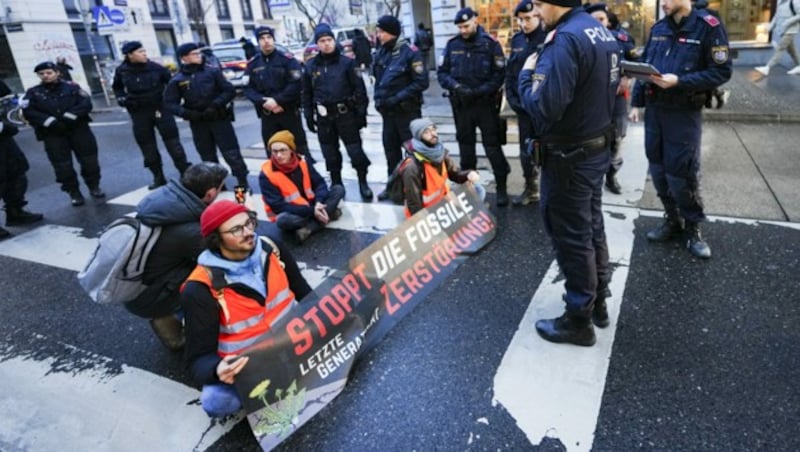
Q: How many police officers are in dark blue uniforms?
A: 12